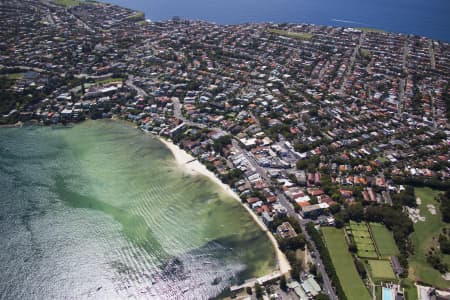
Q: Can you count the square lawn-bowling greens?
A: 1